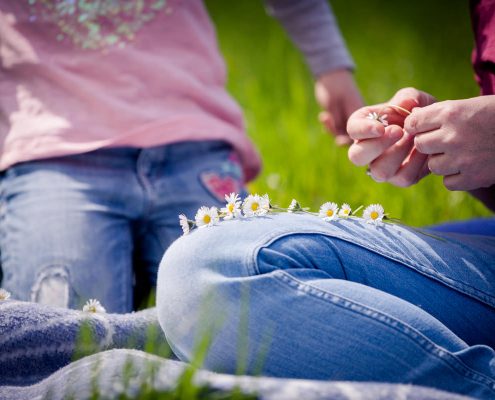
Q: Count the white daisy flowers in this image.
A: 12